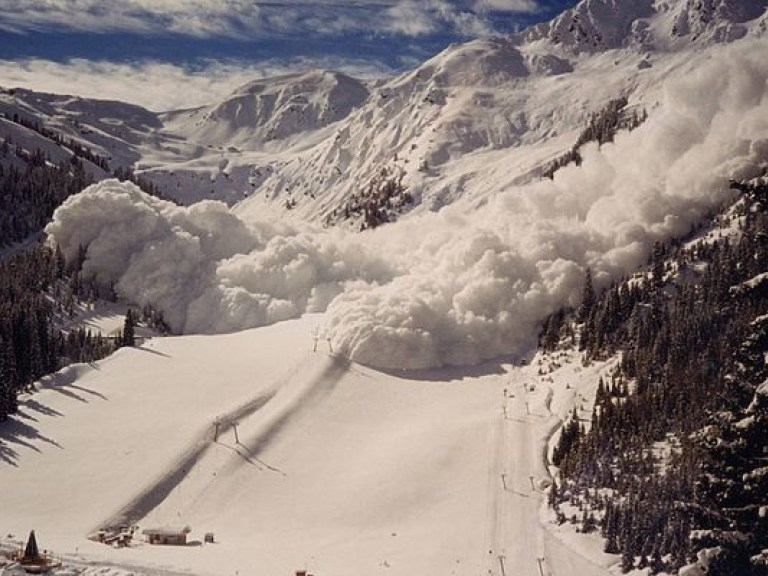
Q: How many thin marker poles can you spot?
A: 12